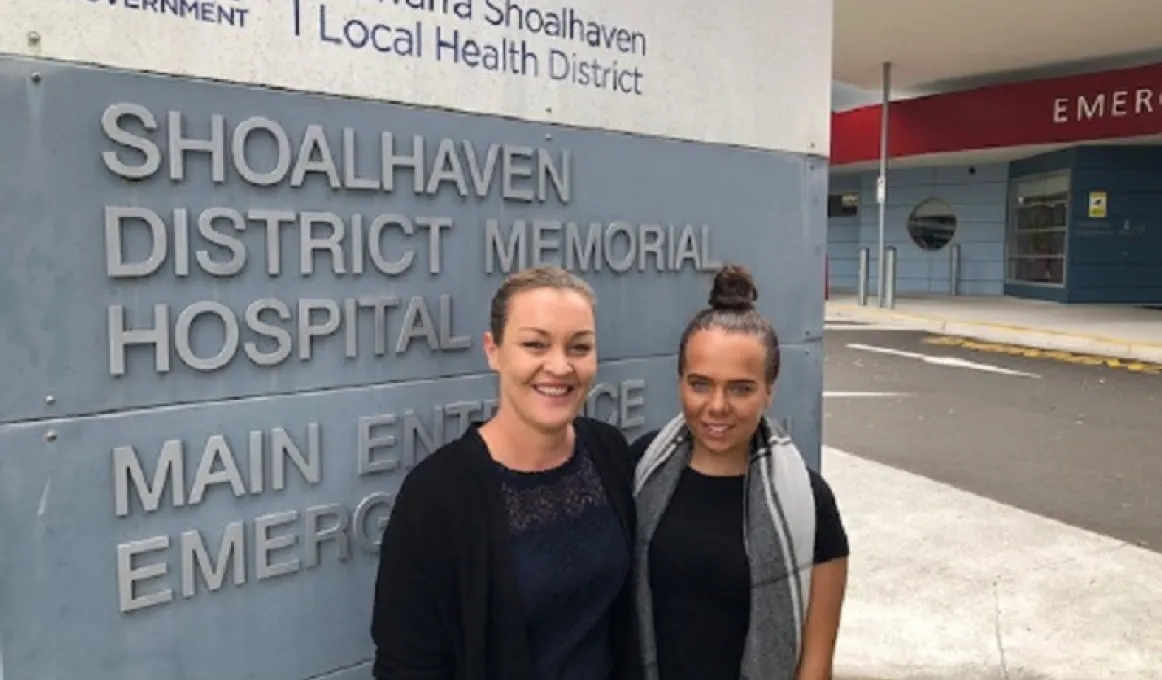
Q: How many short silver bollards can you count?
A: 3